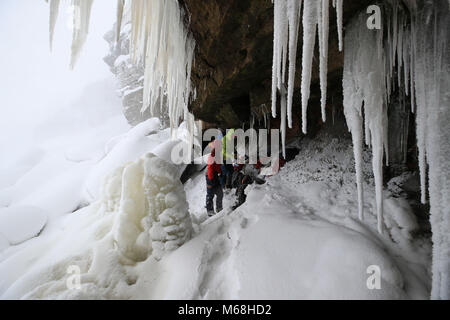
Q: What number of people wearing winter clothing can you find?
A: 2